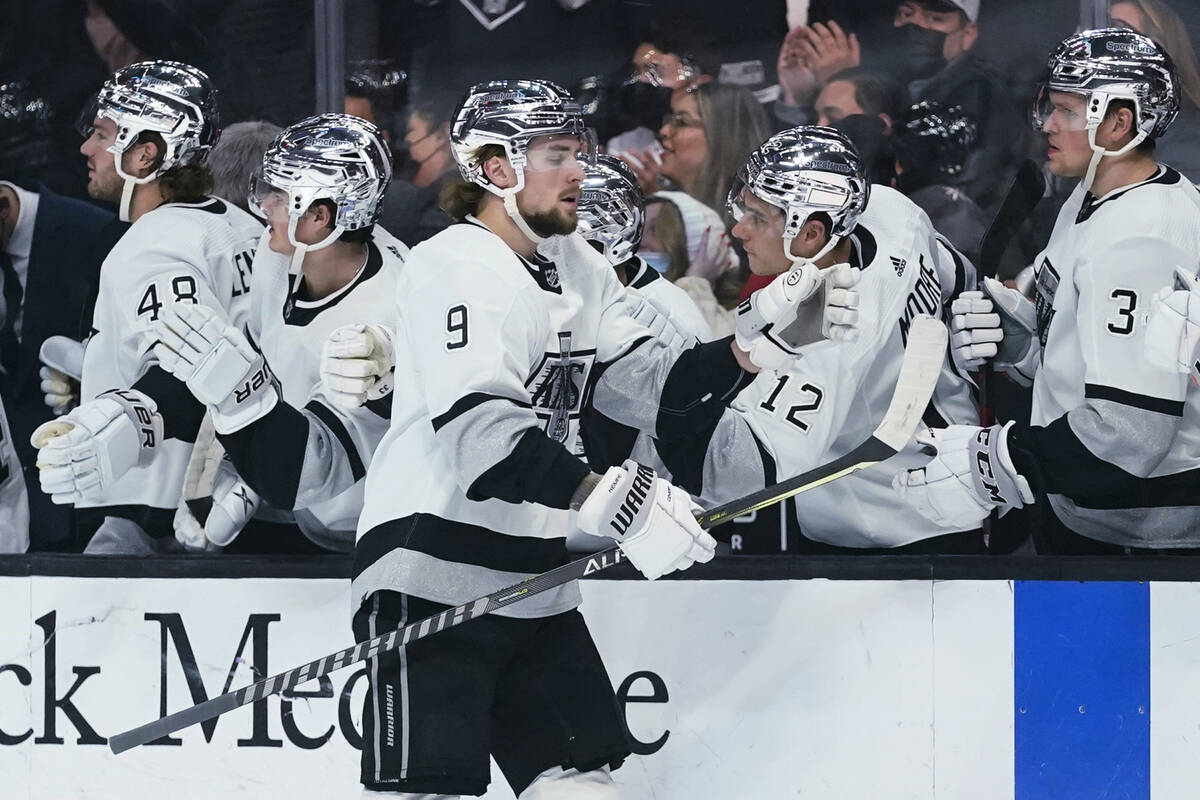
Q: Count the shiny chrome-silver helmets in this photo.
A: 6